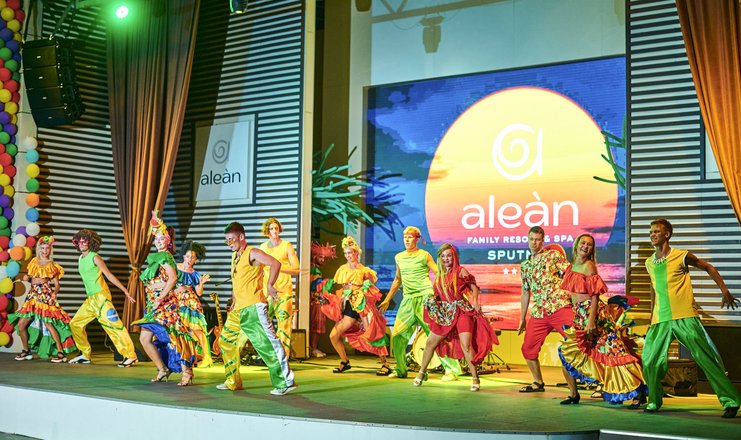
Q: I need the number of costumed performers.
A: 13